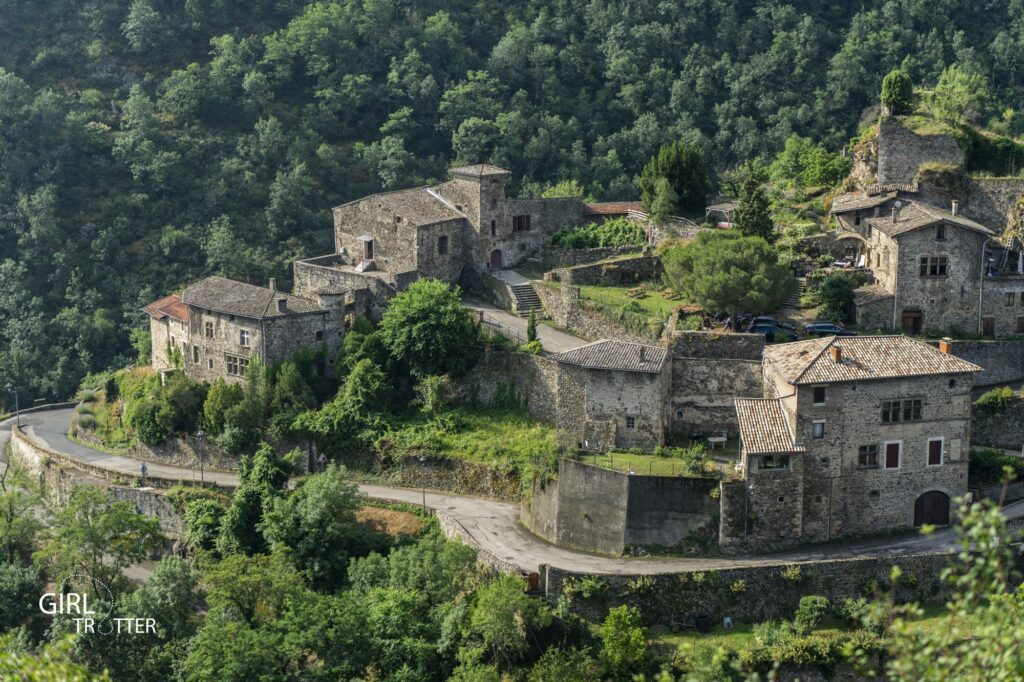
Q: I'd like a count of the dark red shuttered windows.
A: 2